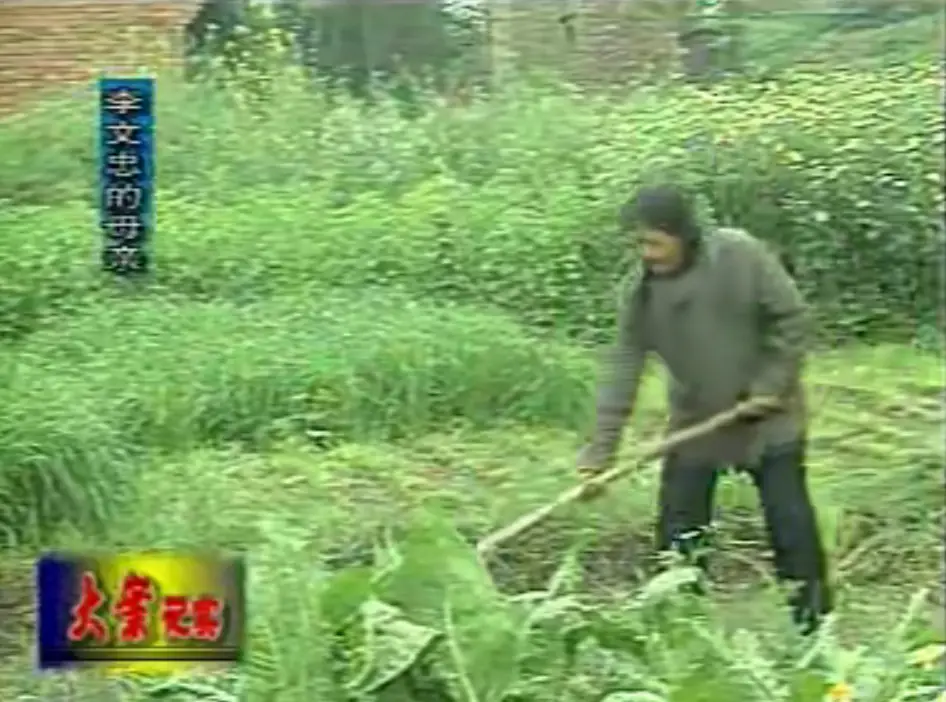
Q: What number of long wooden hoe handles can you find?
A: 1